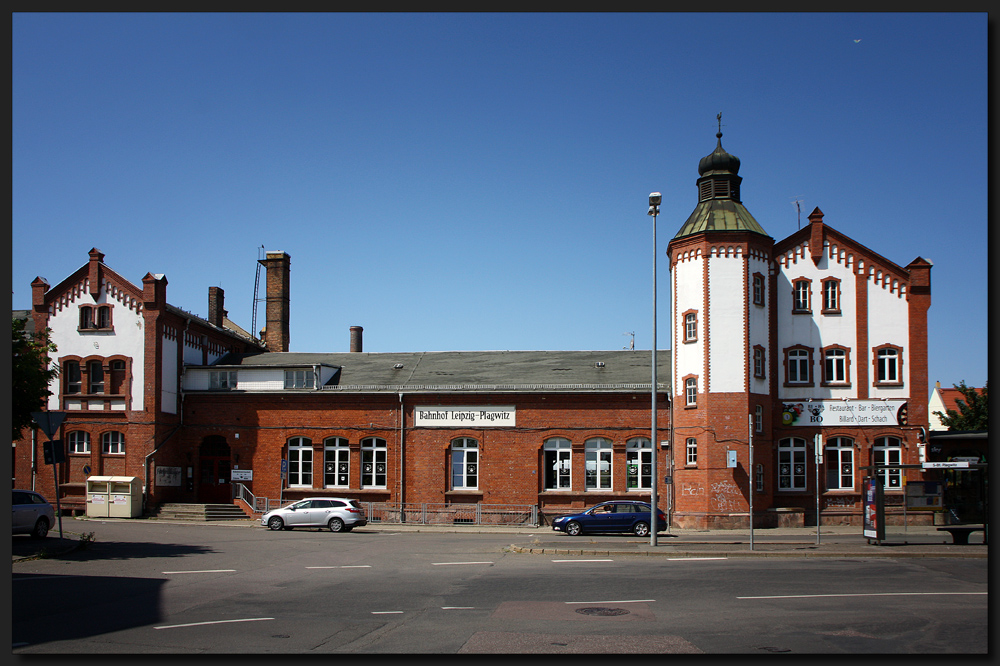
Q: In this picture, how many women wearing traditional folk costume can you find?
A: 0